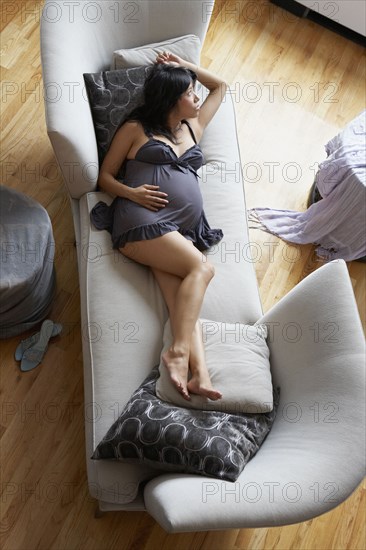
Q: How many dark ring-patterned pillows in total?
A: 2